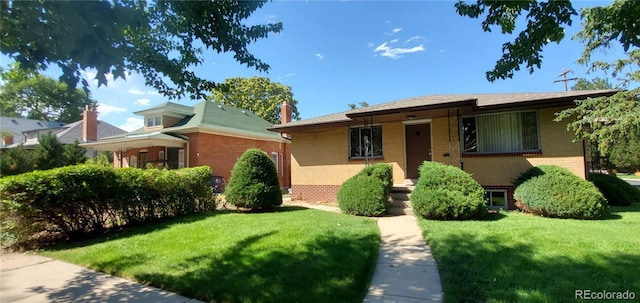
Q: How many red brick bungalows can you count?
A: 1